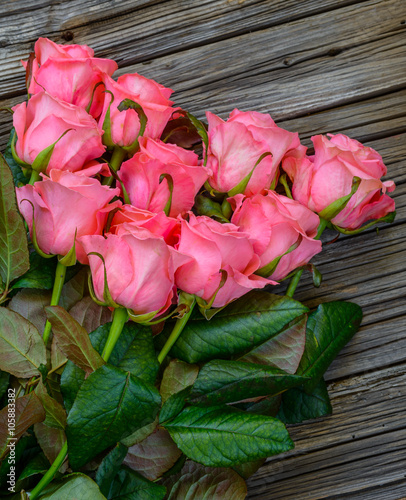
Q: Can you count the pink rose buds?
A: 11